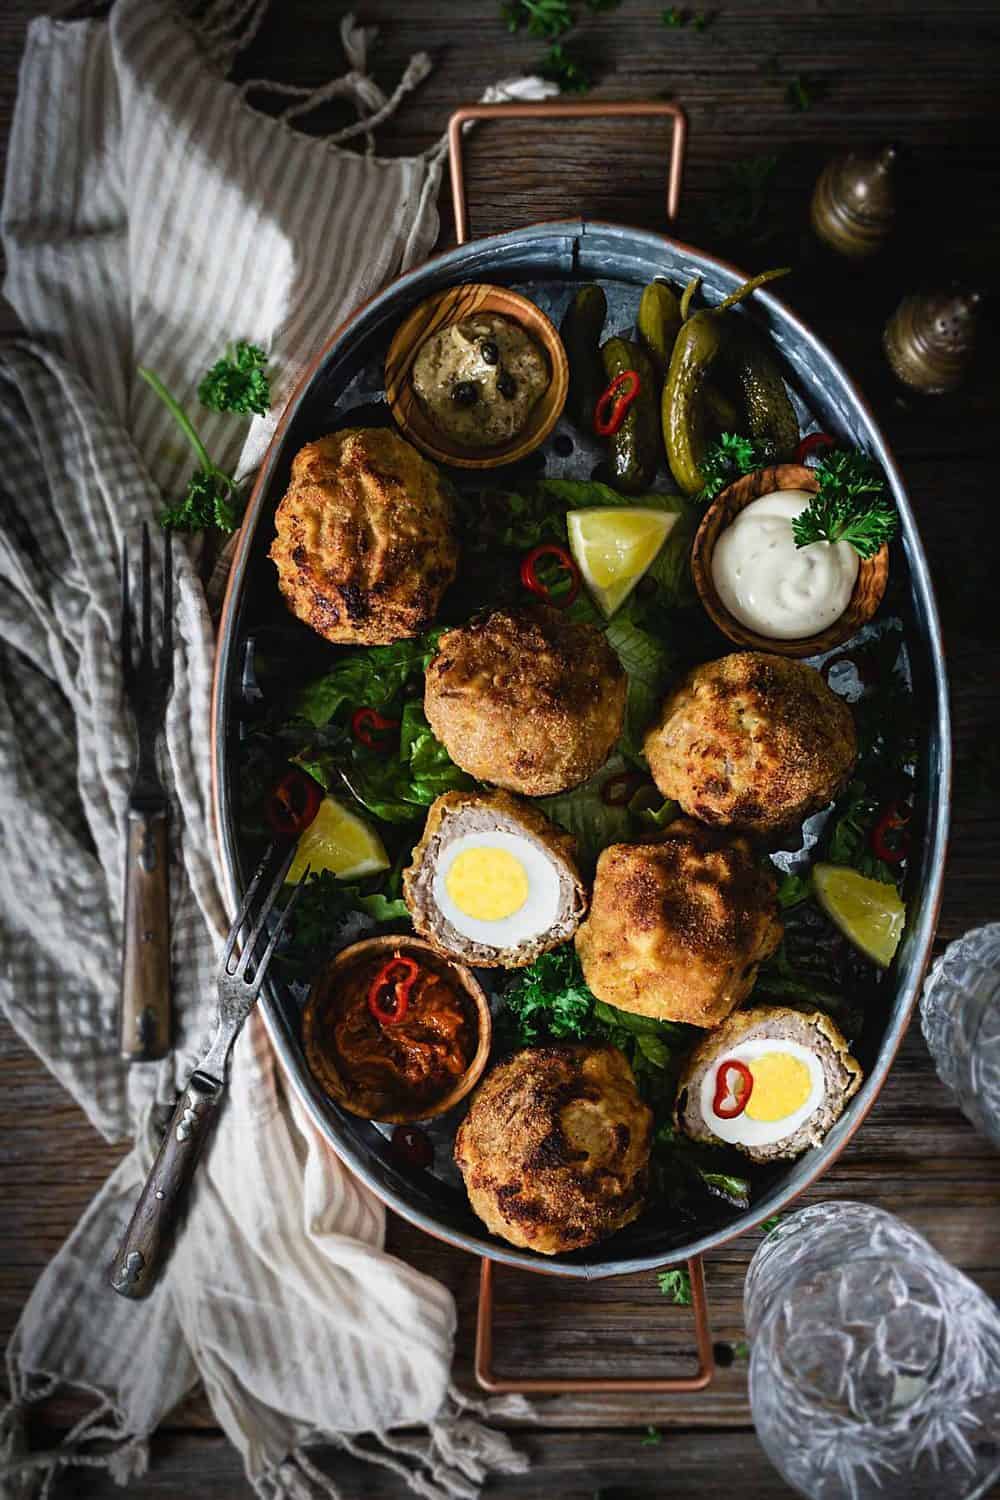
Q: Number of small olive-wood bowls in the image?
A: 3